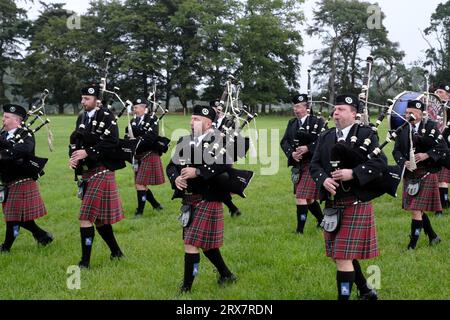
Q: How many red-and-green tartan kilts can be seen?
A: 8